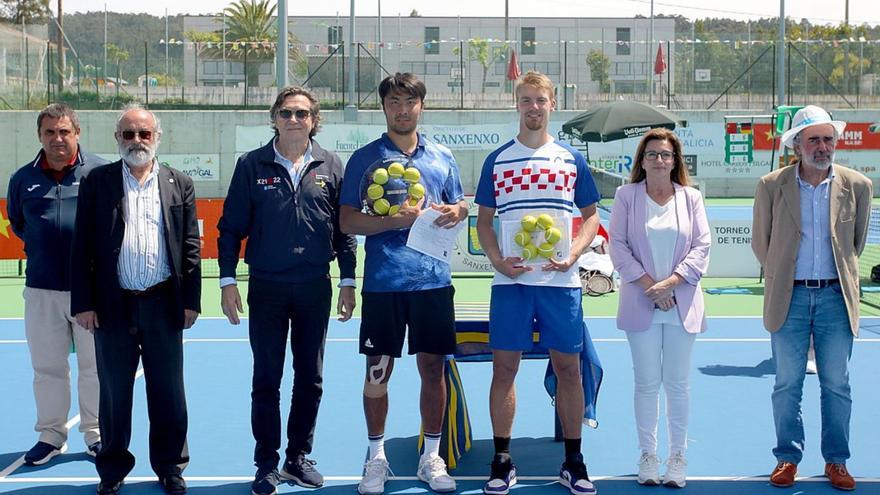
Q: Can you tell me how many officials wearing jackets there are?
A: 5